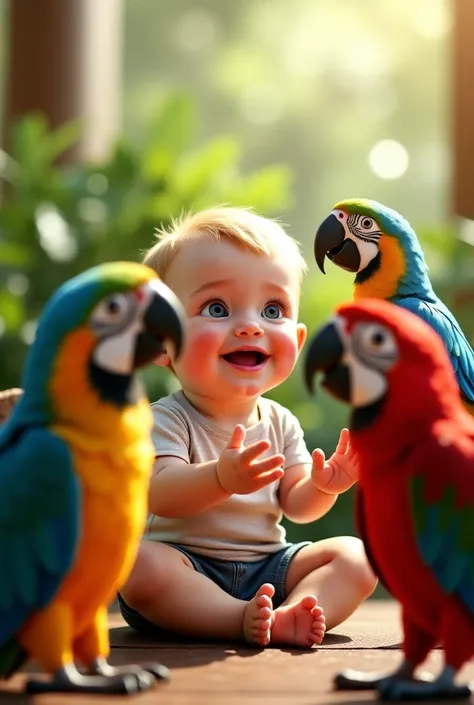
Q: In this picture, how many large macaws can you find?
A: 3